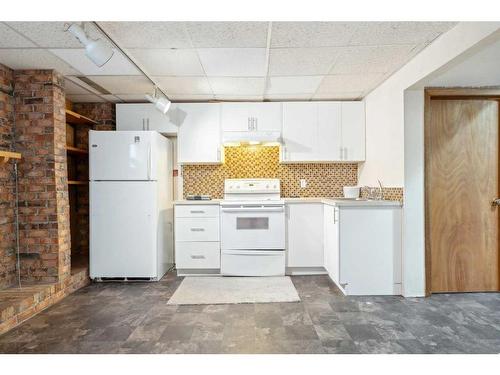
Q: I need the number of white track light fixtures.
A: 2